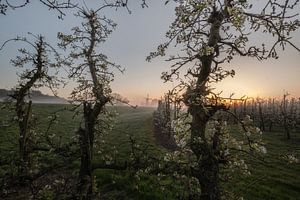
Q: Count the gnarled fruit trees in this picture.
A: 3